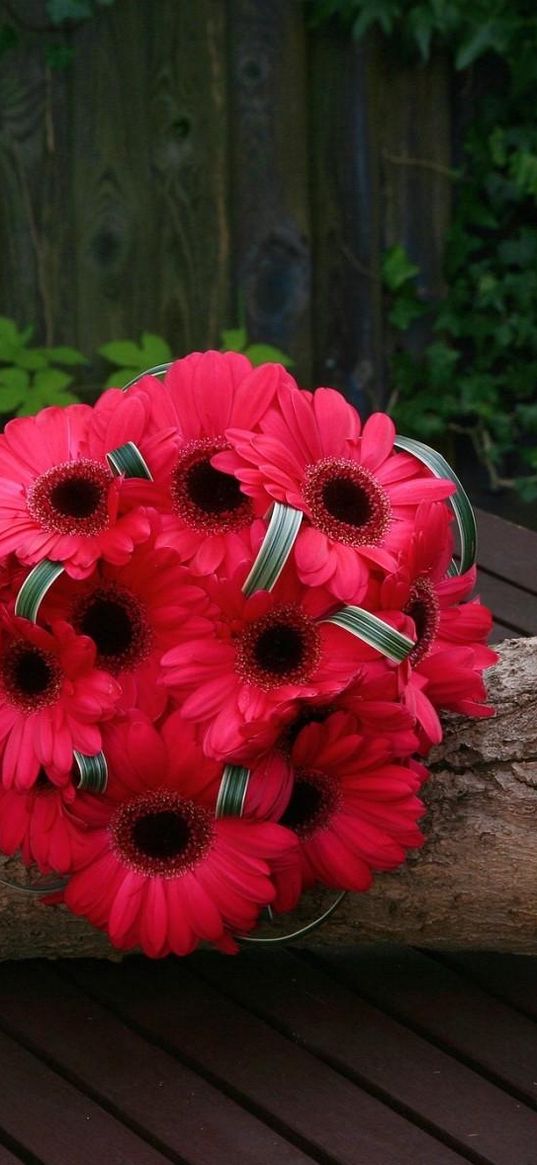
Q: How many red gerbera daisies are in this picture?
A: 11